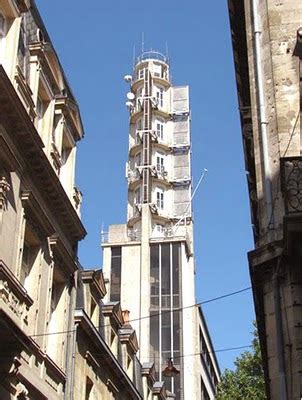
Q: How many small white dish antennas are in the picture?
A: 3